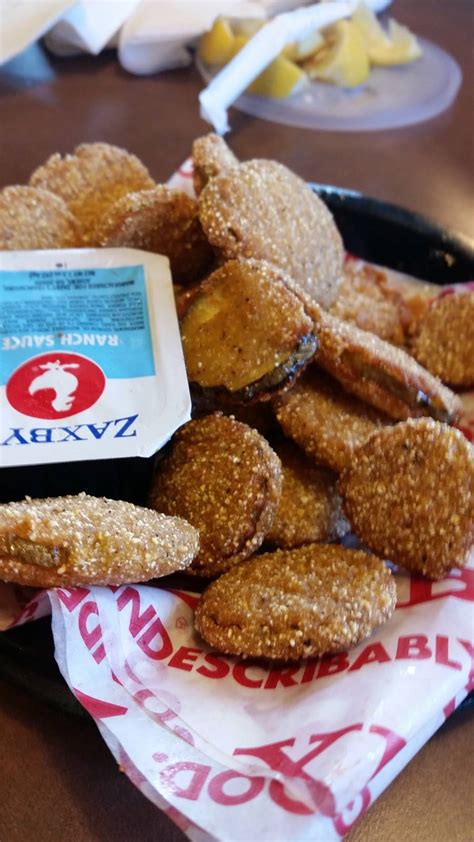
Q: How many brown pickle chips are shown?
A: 15